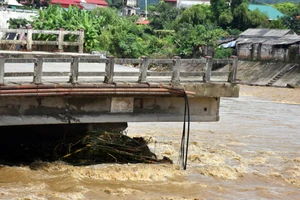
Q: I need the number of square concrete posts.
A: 11